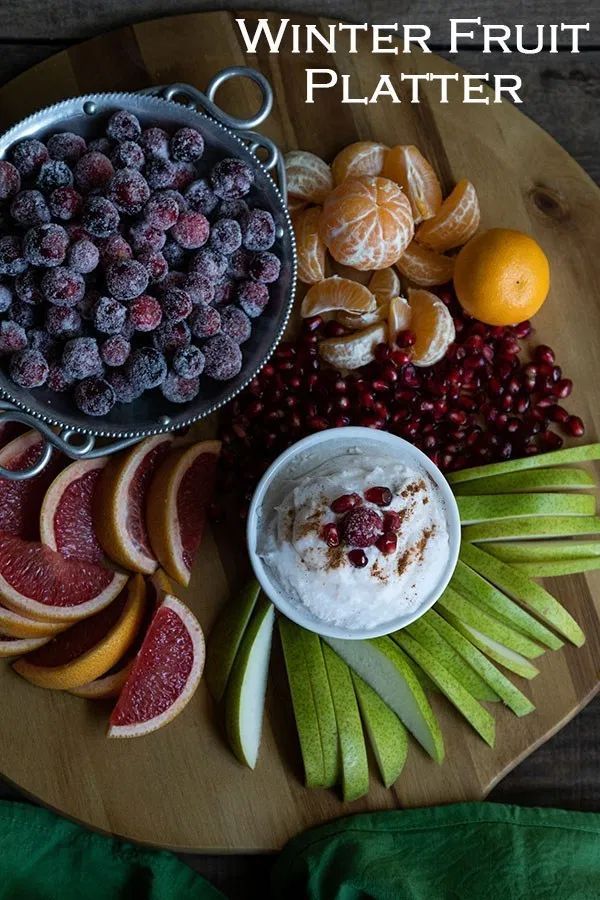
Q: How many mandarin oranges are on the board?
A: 2